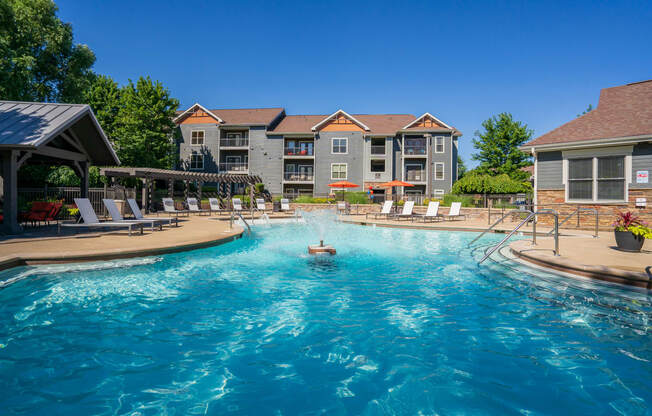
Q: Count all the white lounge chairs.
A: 13